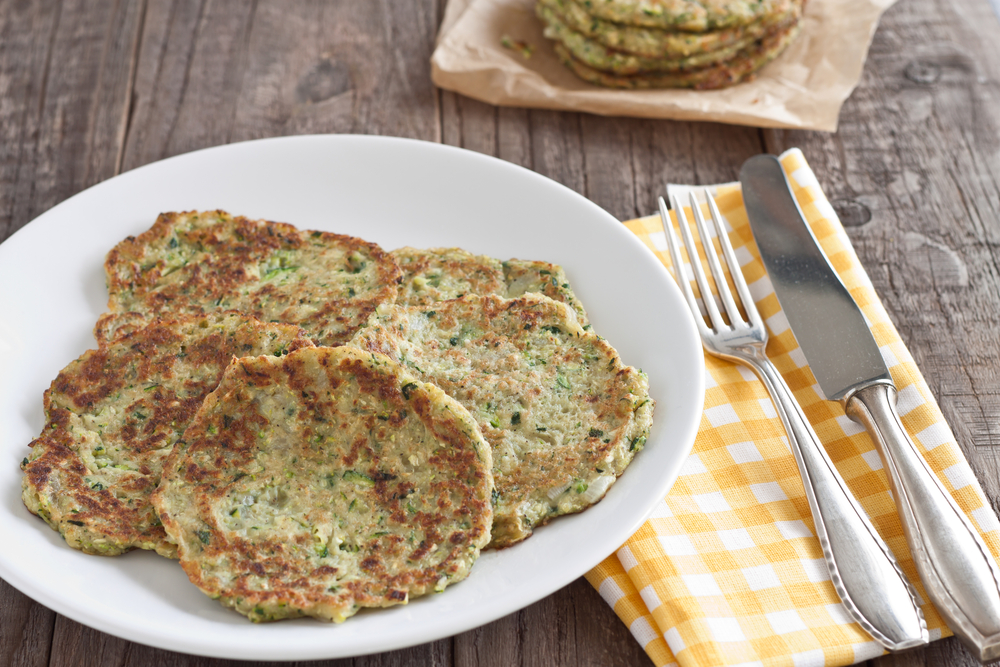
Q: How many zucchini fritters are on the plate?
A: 5